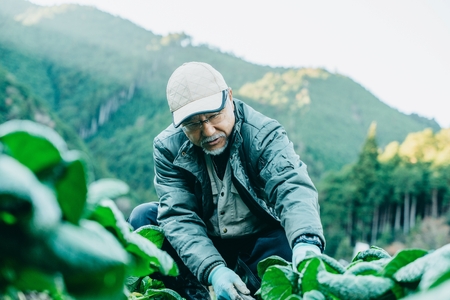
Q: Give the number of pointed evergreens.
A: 1